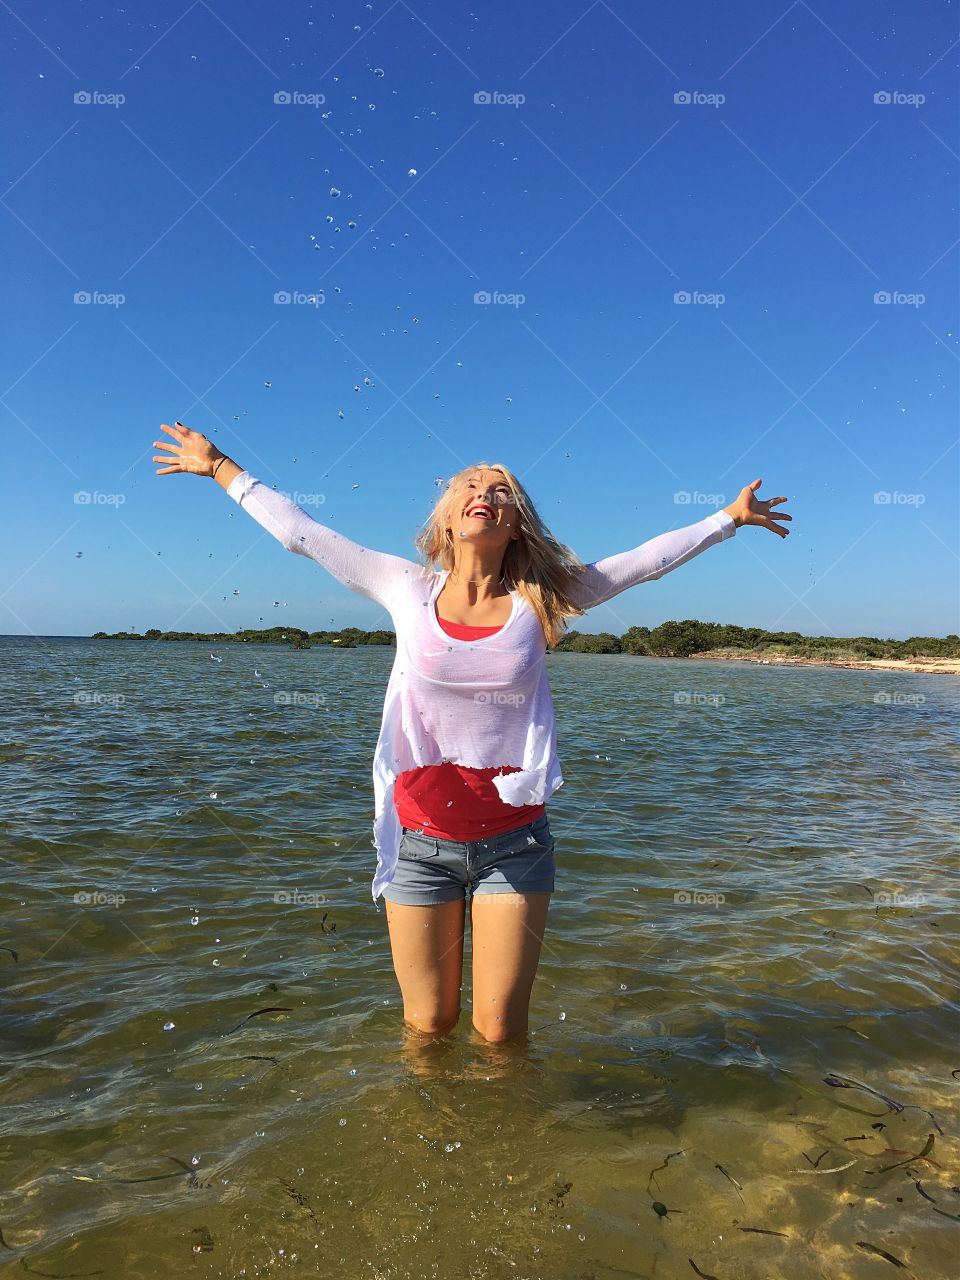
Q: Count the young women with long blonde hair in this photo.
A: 1